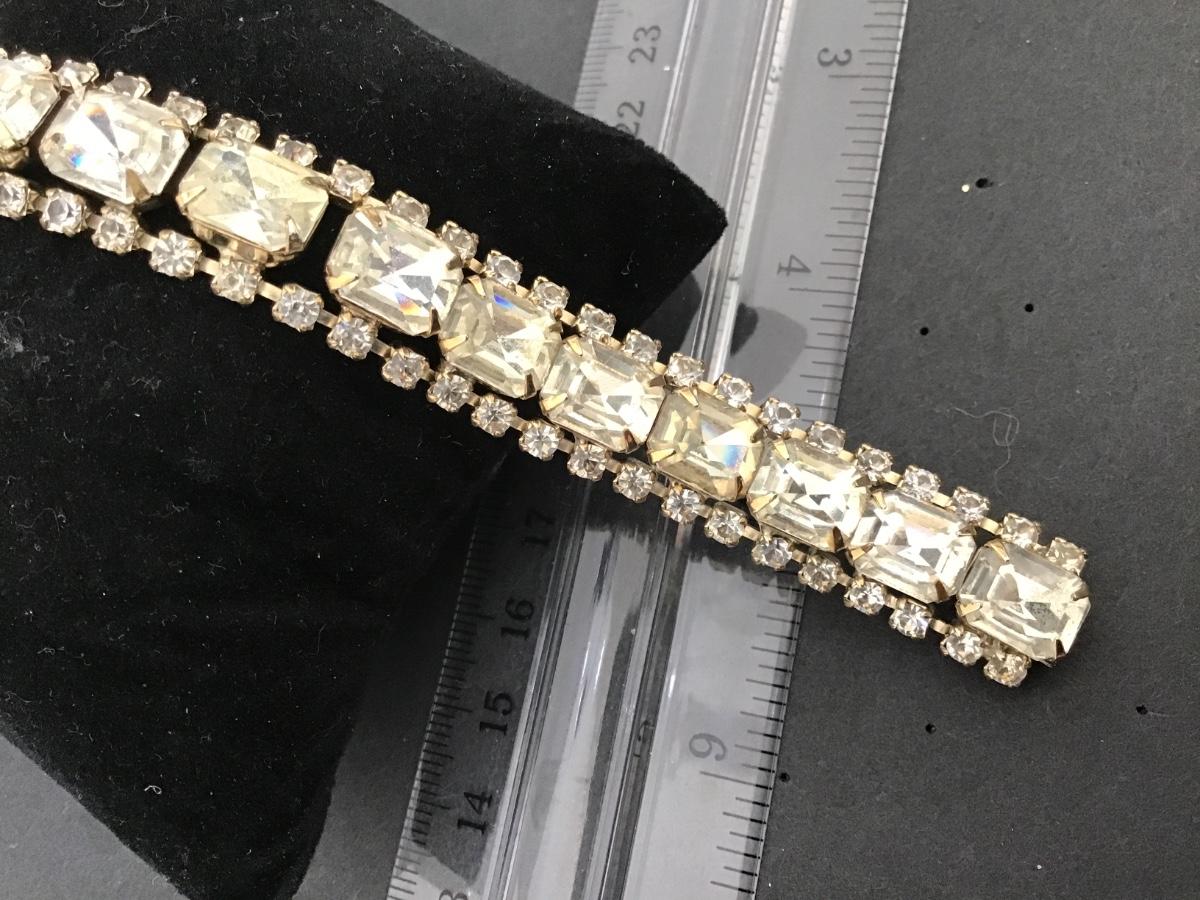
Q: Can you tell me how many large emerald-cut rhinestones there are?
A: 10